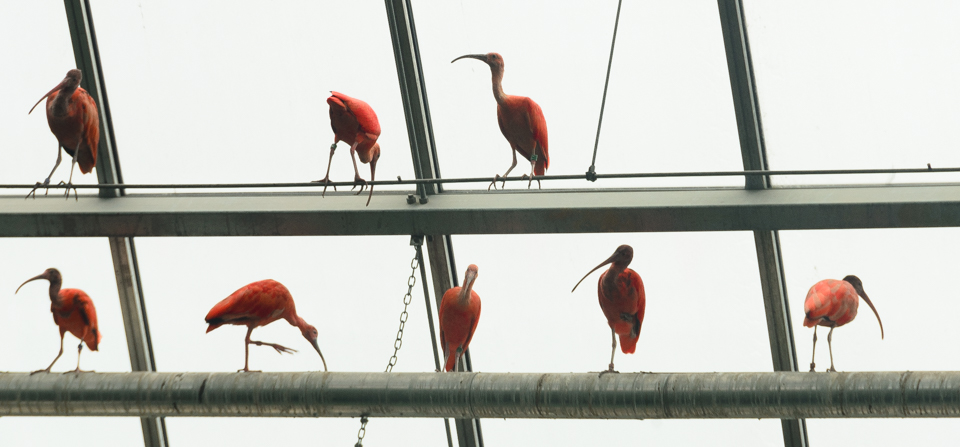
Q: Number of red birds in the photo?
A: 8